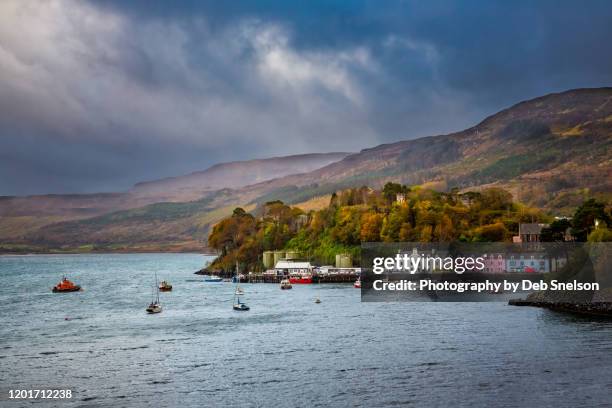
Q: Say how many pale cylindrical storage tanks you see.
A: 4